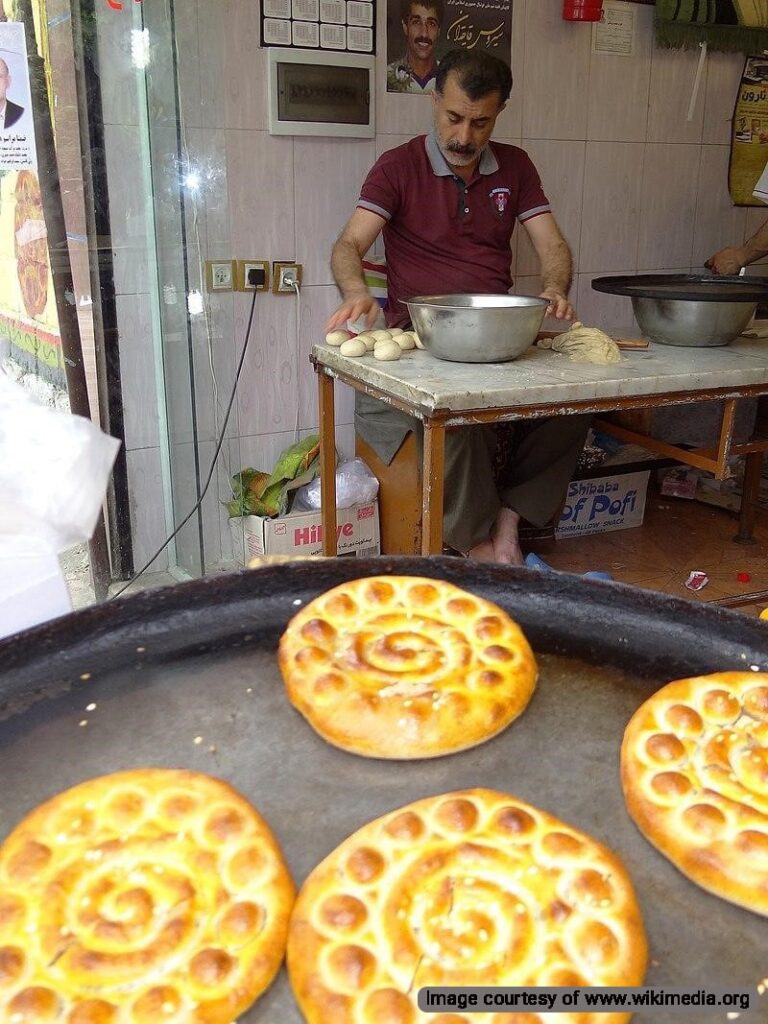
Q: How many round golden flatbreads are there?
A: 4